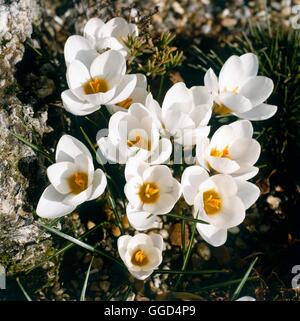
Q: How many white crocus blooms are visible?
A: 11